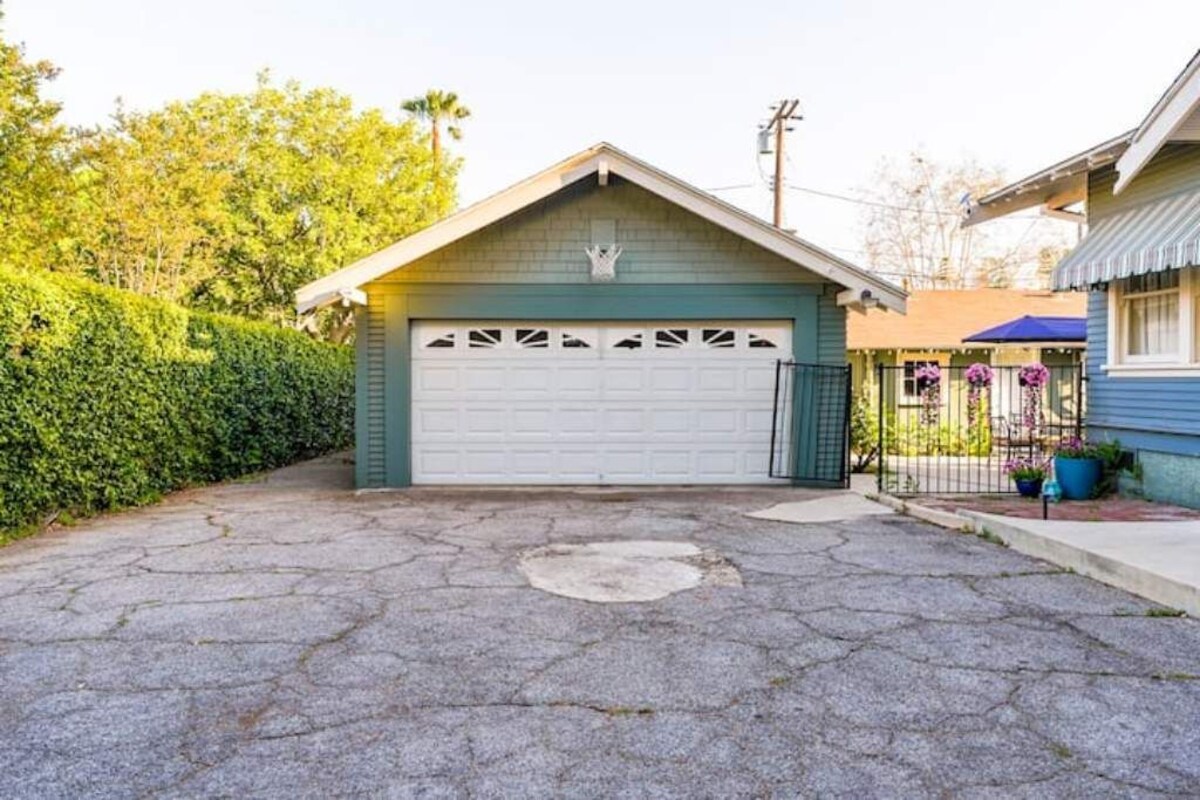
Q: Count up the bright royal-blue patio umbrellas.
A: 1